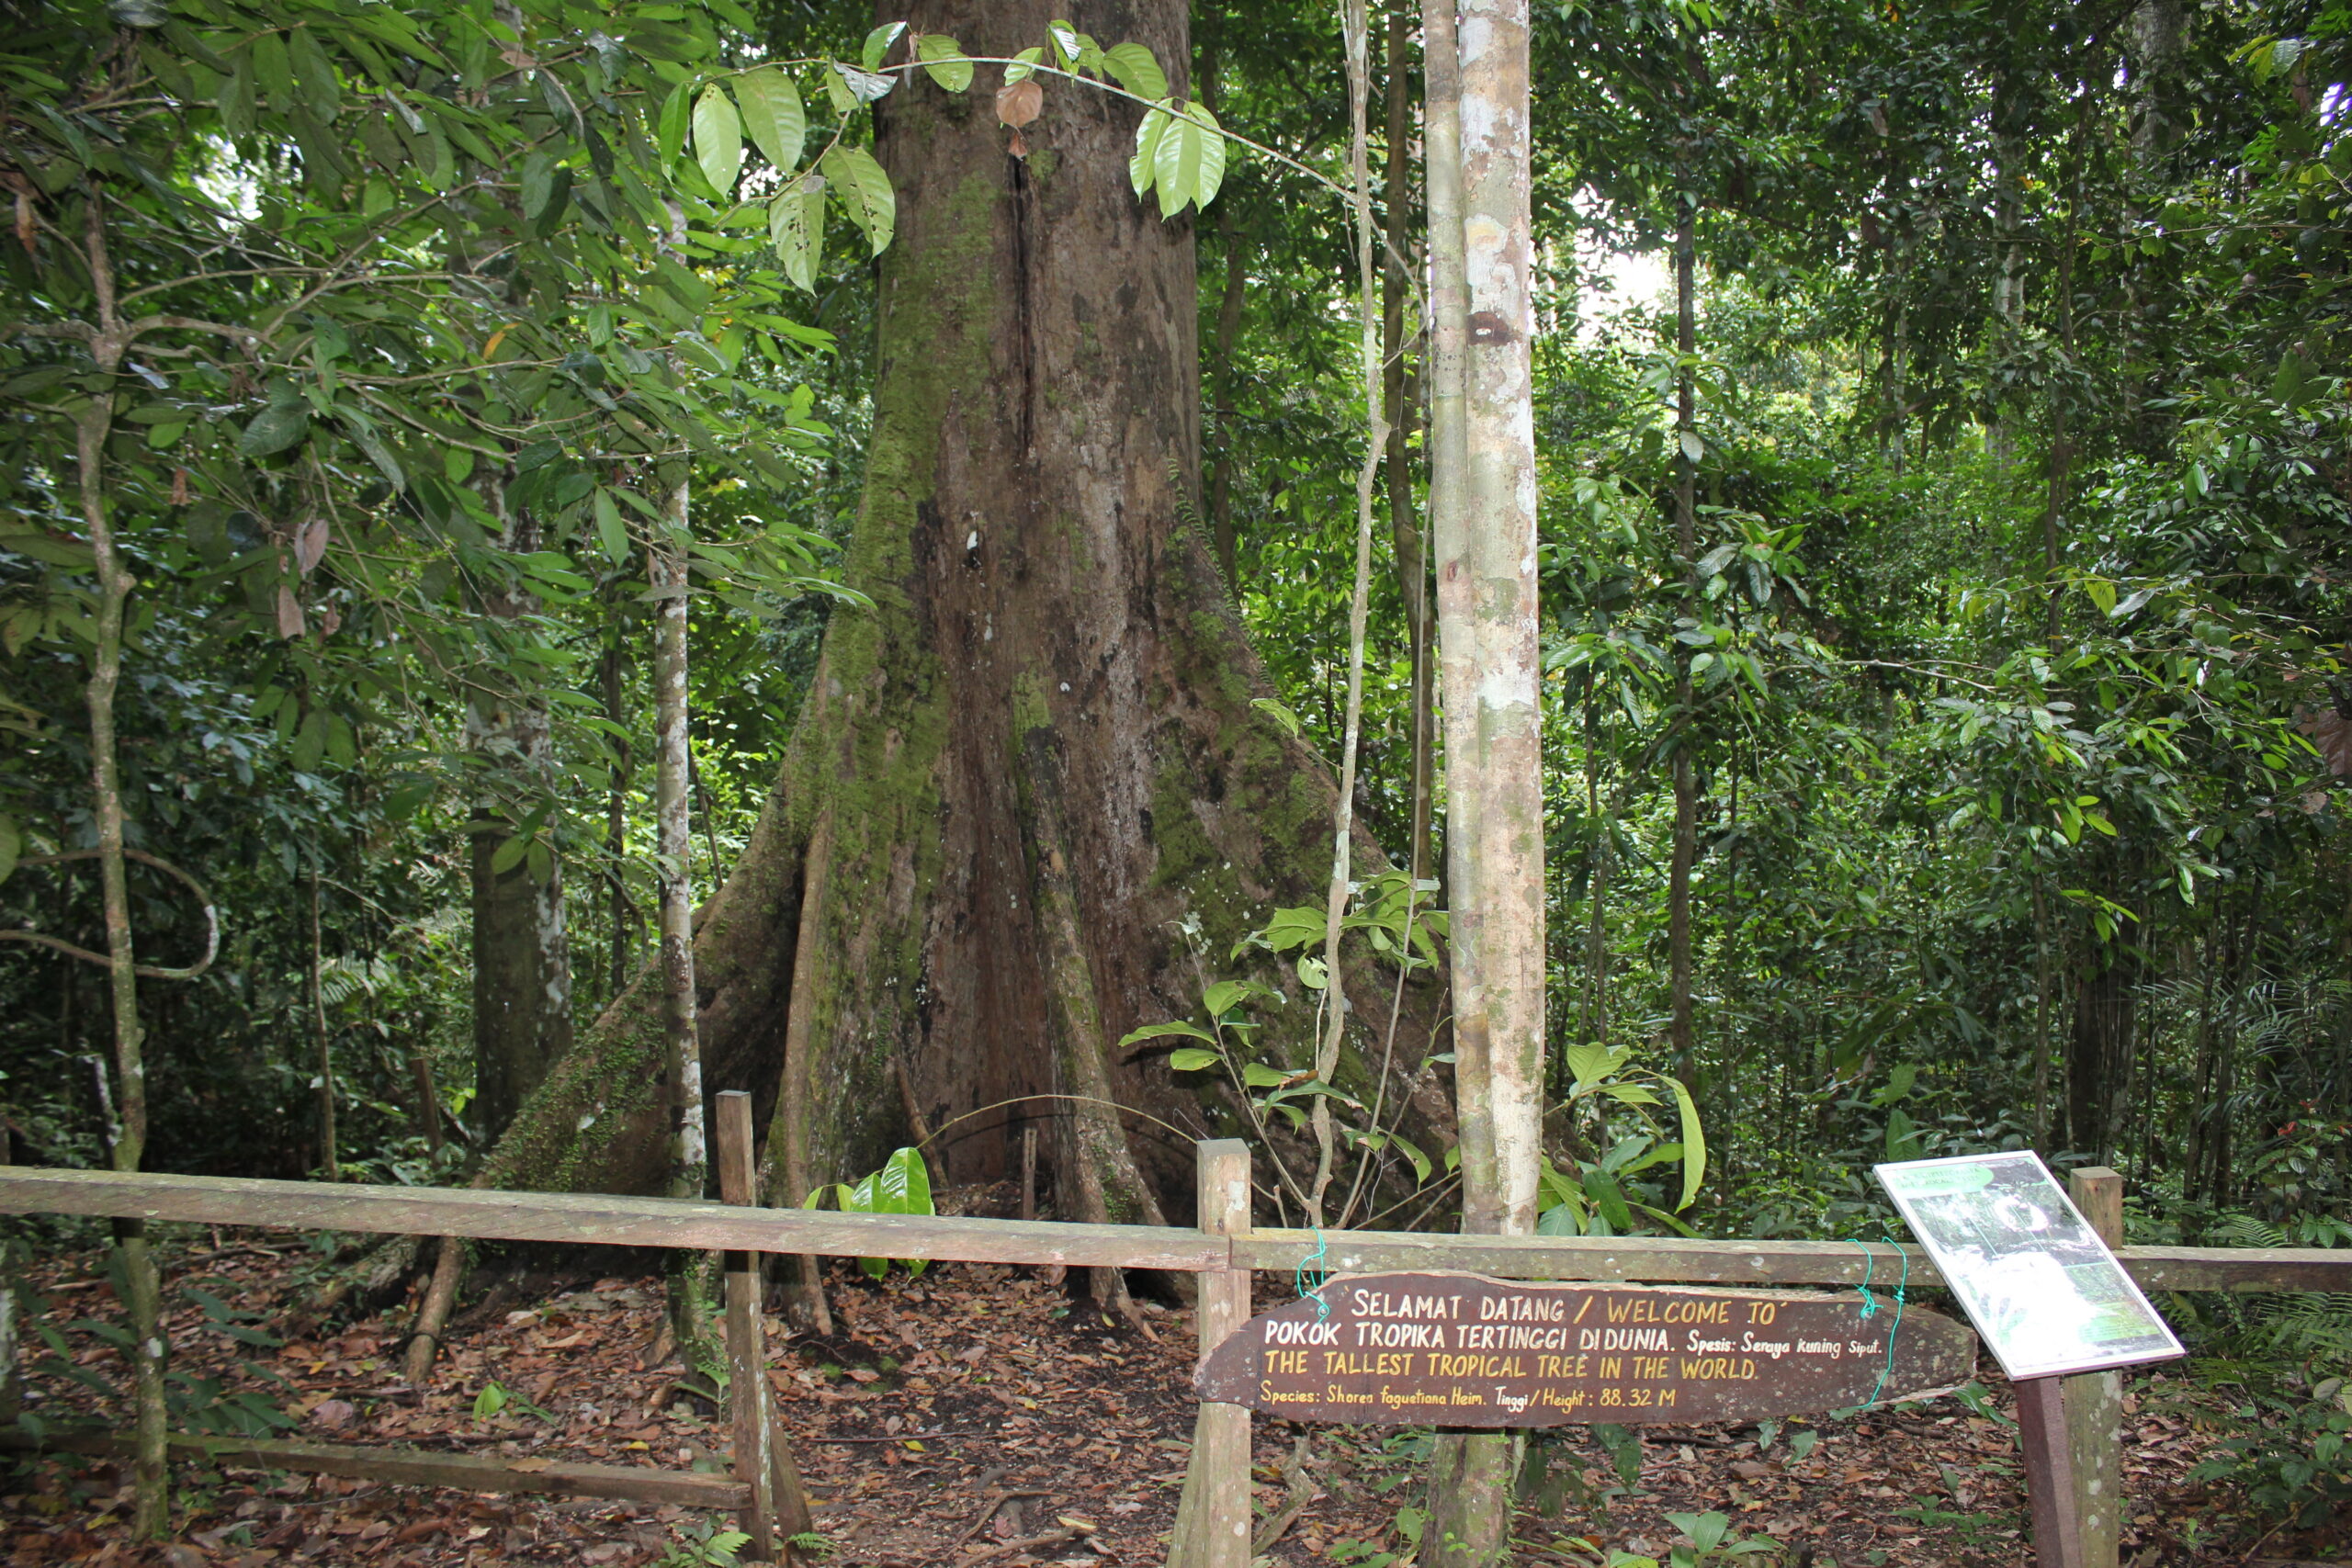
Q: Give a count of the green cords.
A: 3